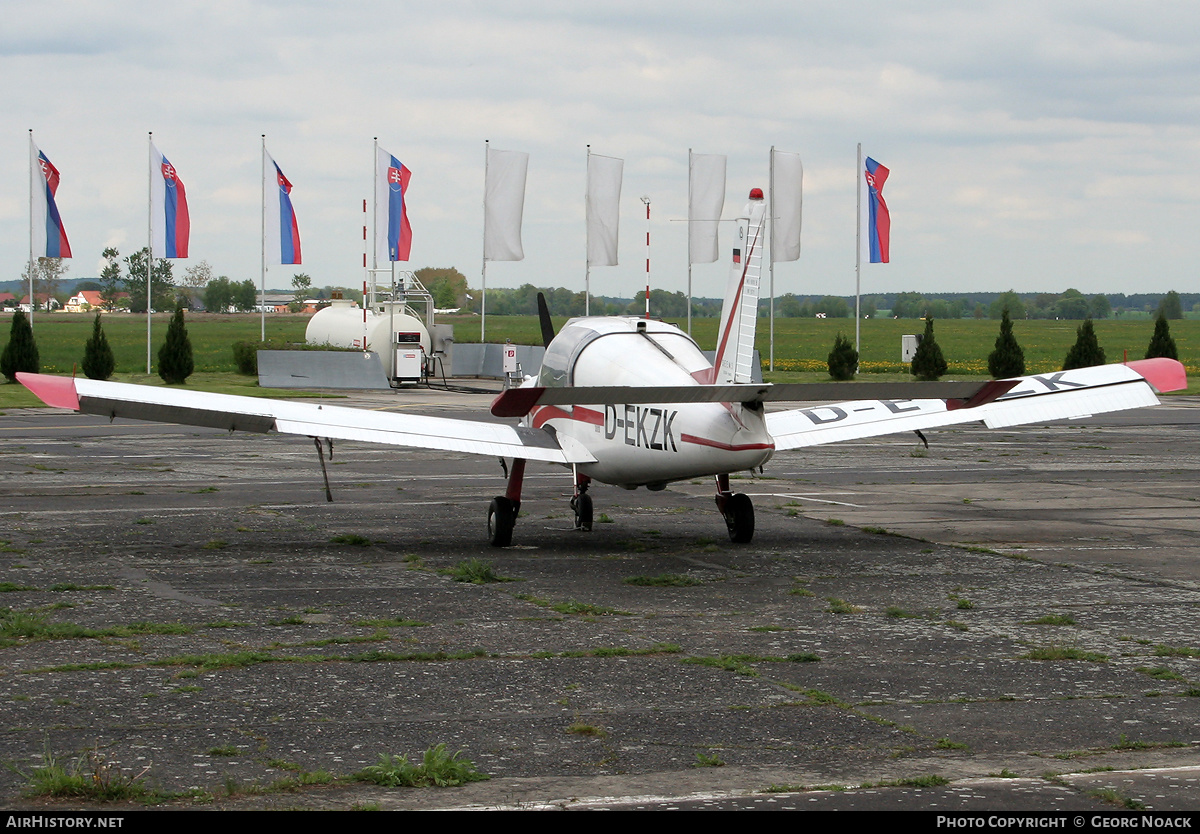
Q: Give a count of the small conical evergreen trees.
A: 8